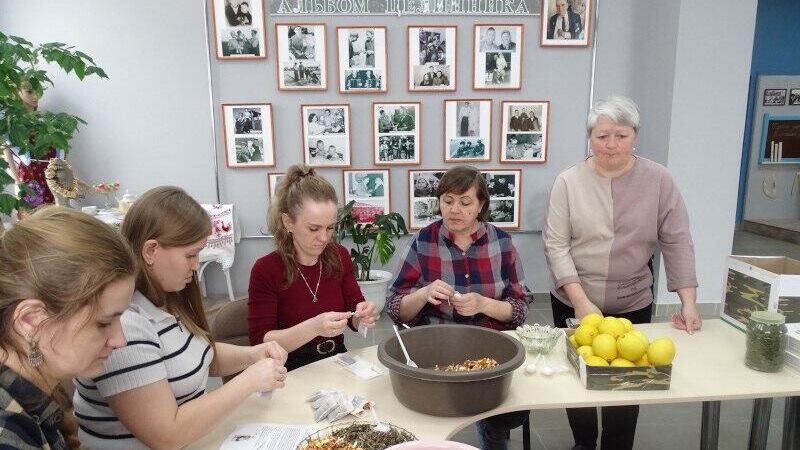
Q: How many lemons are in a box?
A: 12